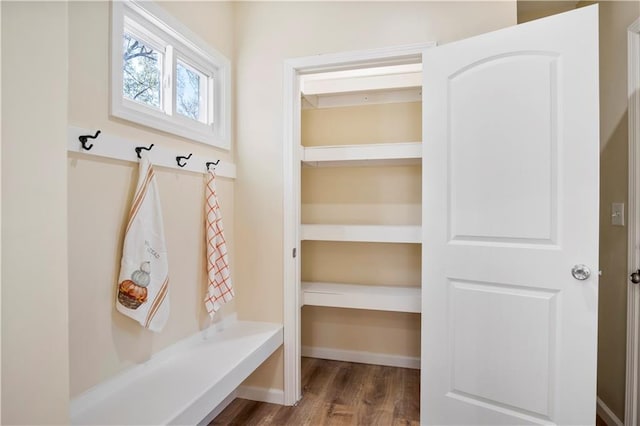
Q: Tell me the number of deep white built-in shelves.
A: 4